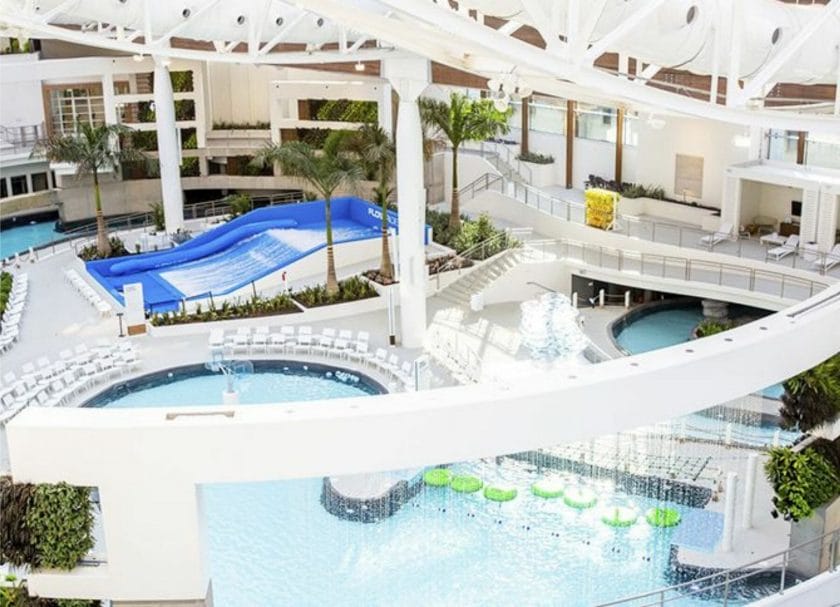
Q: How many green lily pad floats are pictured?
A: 7